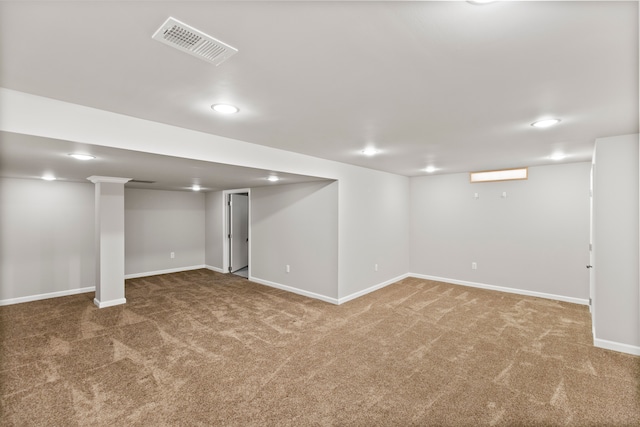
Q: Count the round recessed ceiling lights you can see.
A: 10